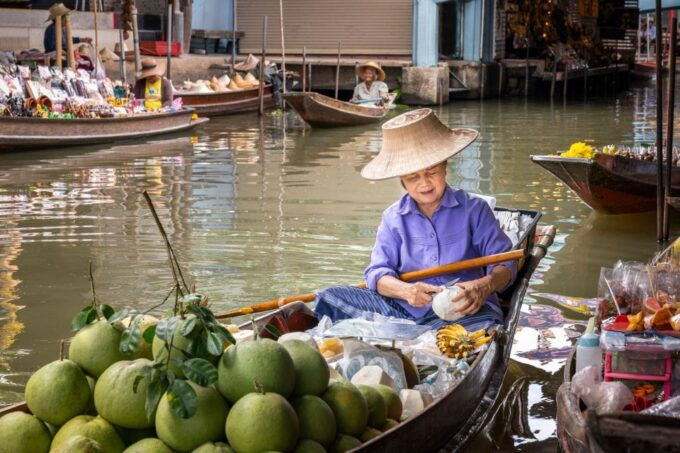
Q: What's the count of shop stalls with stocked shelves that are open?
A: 1